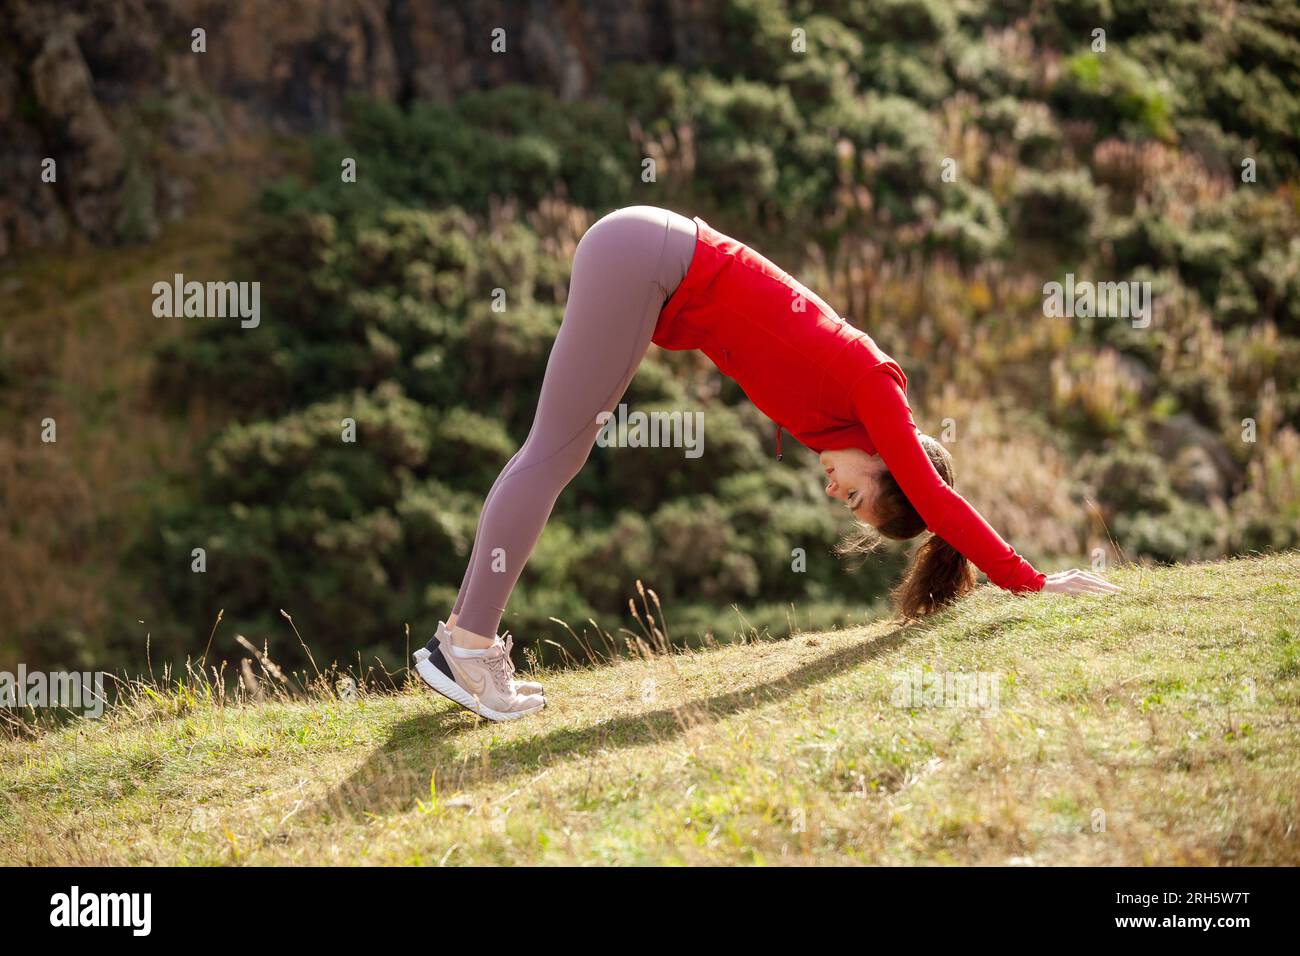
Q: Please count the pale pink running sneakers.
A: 2